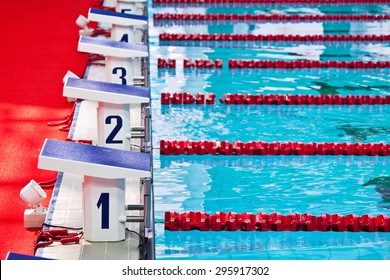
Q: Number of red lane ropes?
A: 7